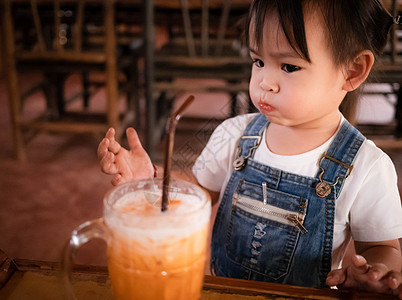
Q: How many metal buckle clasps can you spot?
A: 2